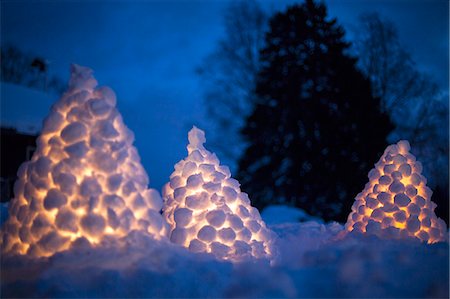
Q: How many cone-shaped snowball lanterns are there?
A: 3